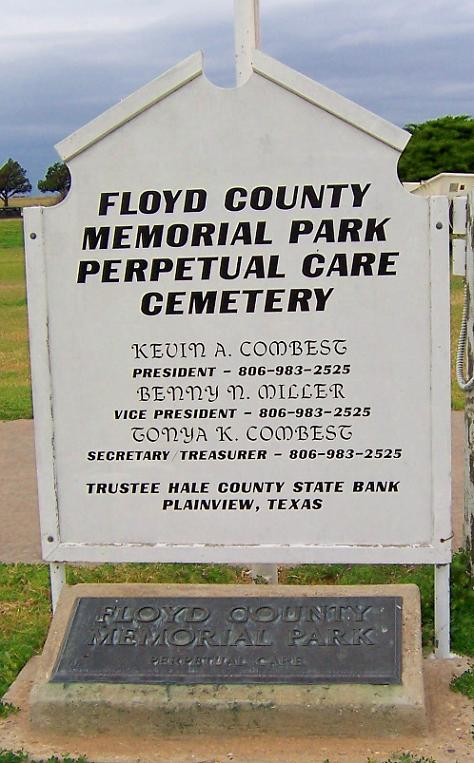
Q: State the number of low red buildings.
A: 0